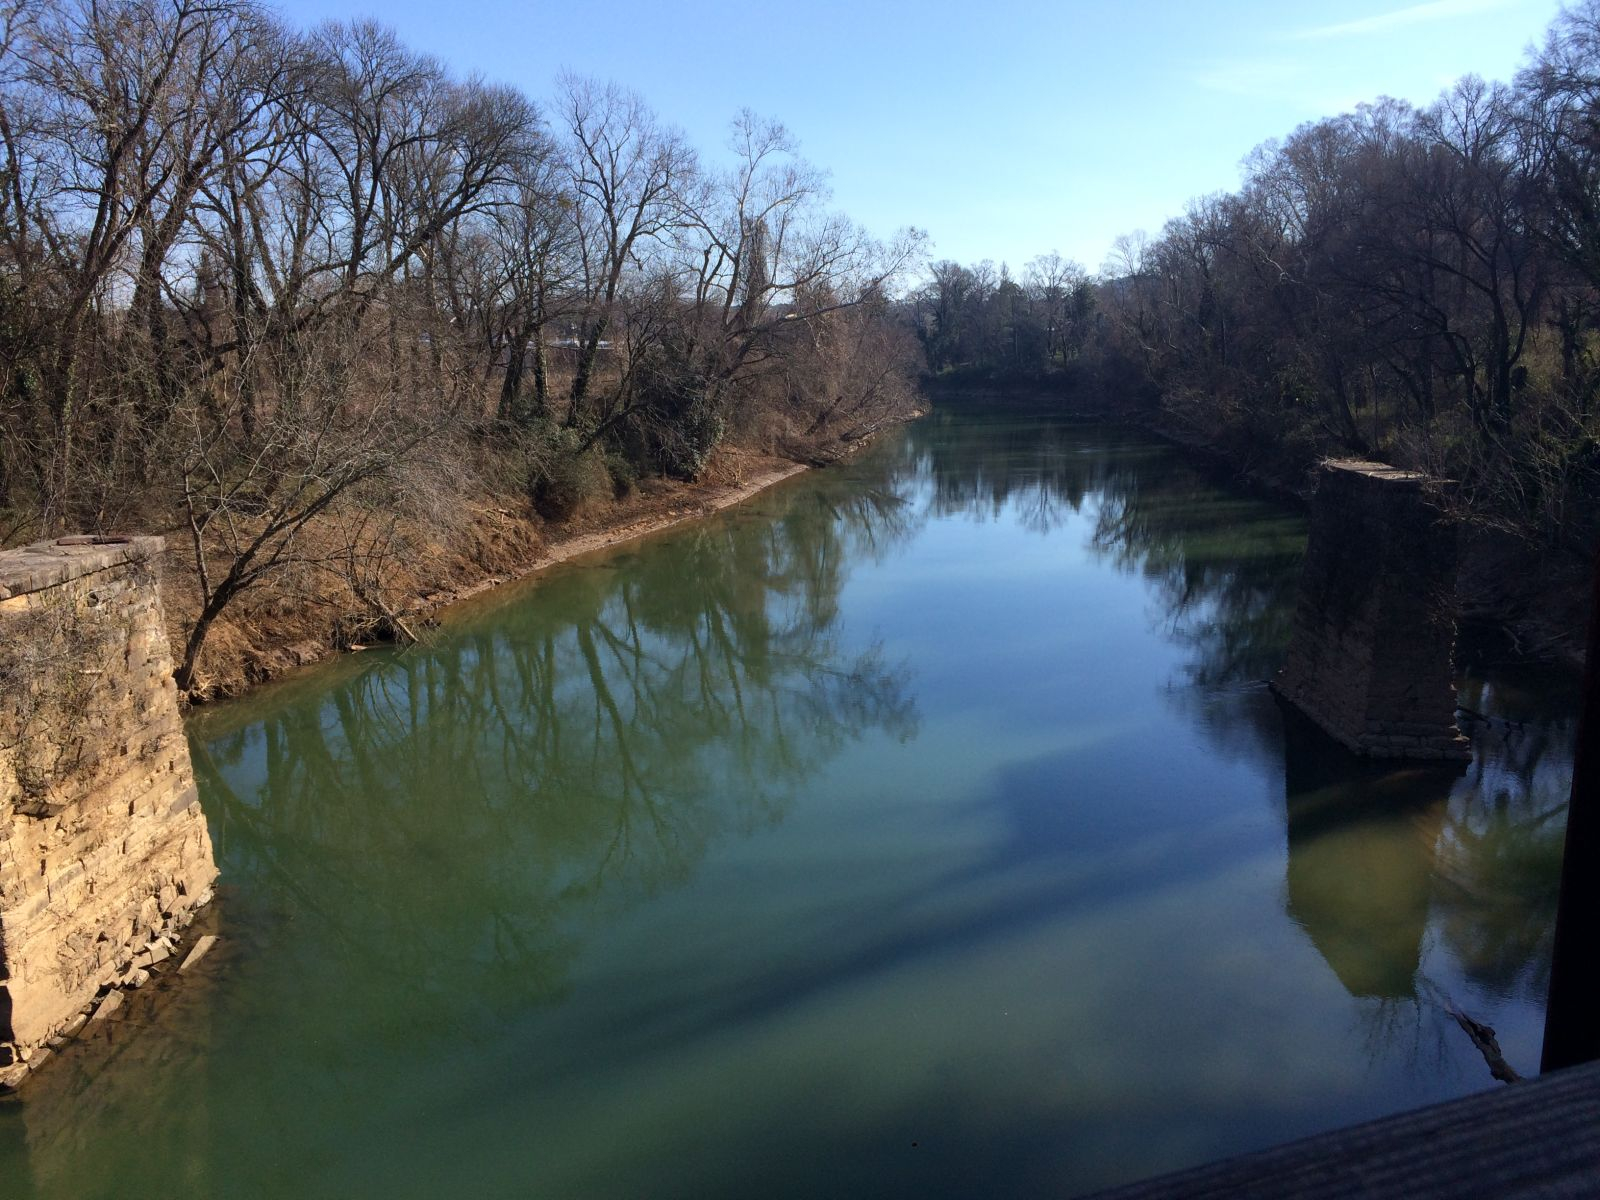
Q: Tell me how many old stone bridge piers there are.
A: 2